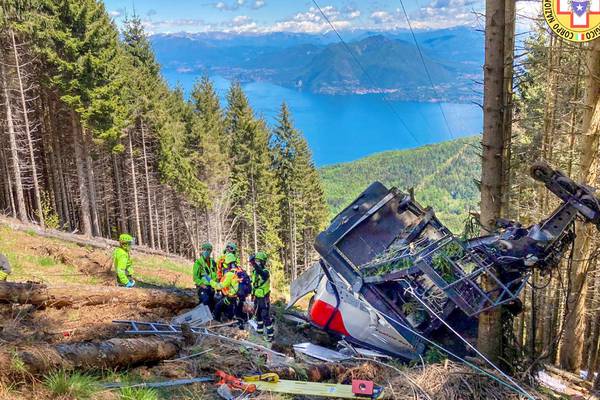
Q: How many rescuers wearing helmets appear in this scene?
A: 5